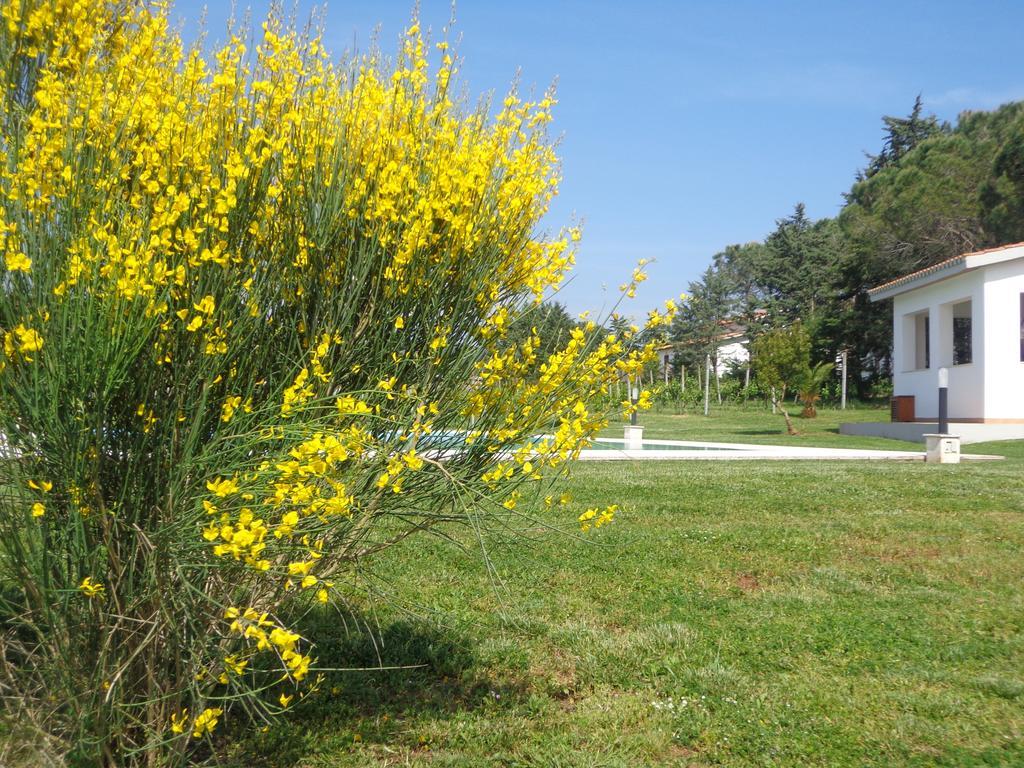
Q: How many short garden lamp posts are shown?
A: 2